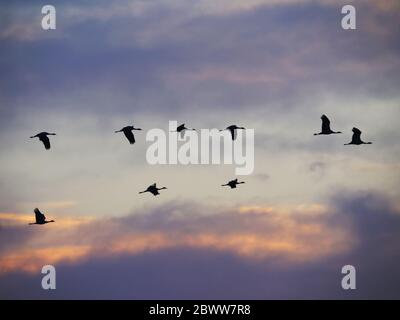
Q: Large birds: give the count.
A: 9